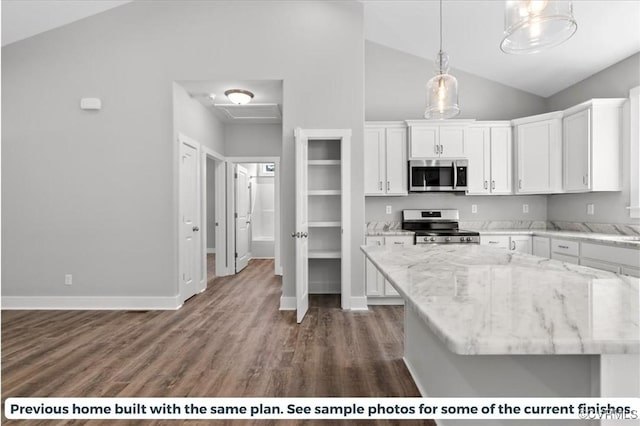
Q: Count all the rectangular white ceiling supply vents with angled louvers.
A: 0